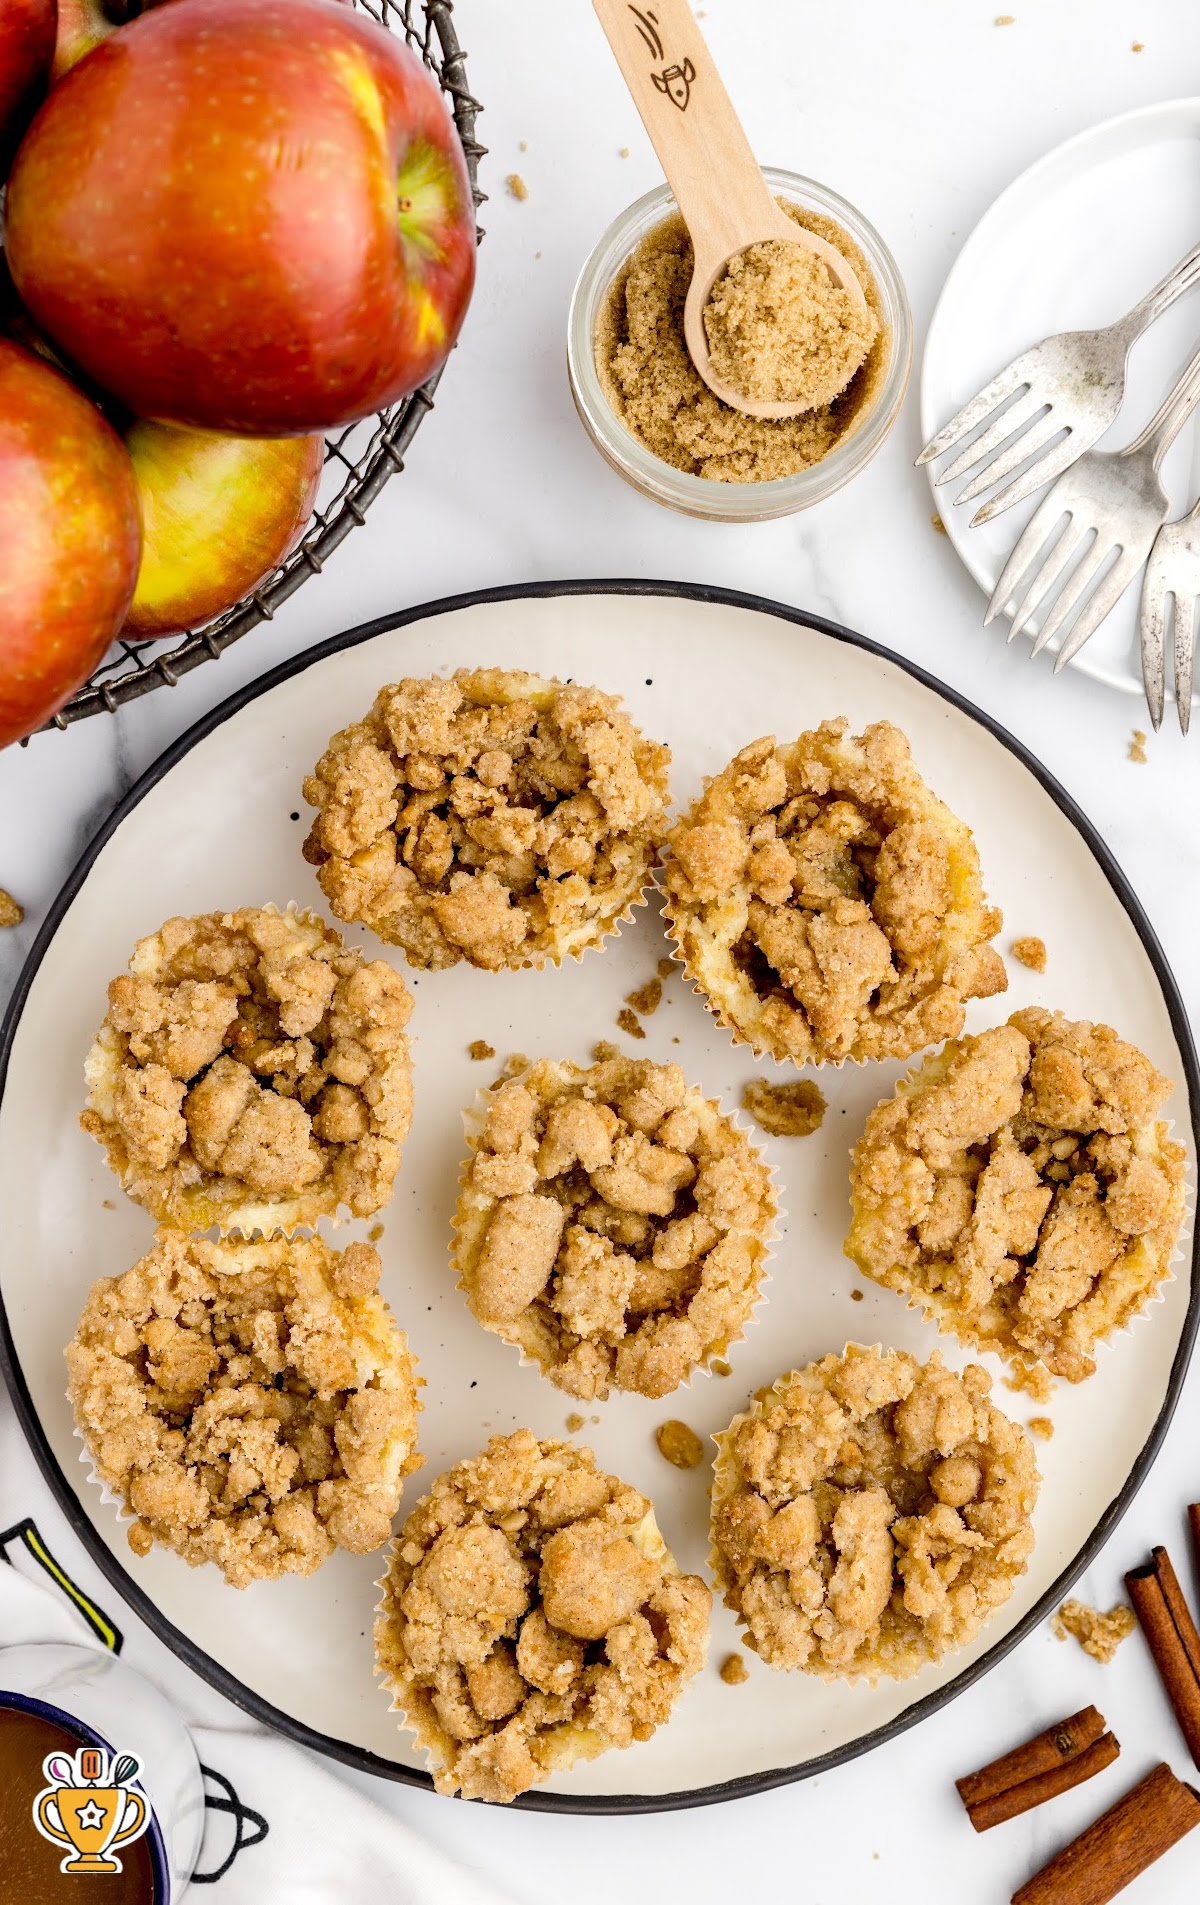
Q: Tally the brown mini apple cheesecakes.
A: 8